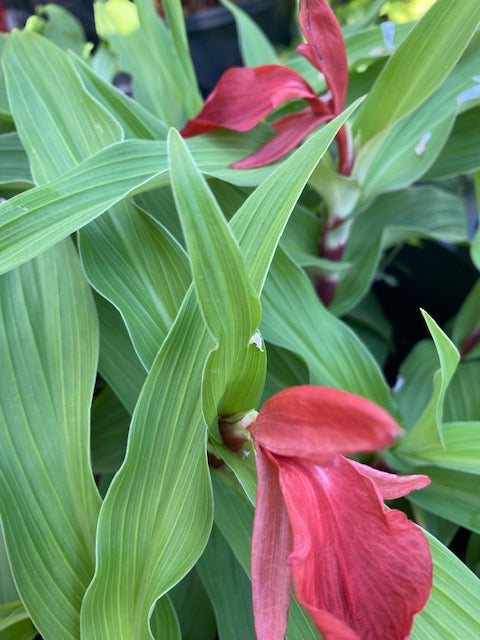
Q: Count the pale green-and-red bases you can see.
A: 2